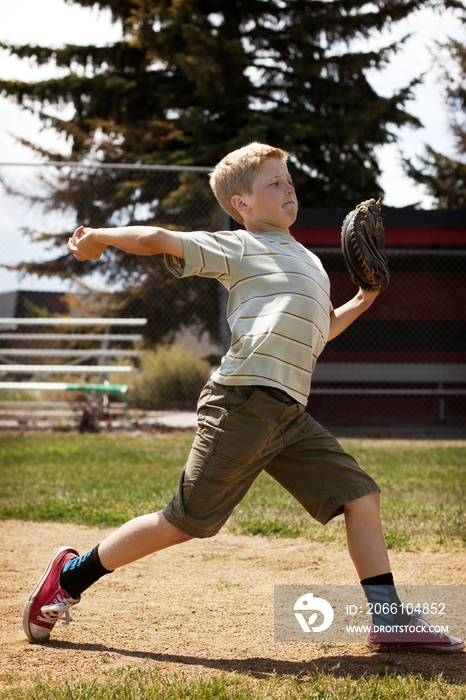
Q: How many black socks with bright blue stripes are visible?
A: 2